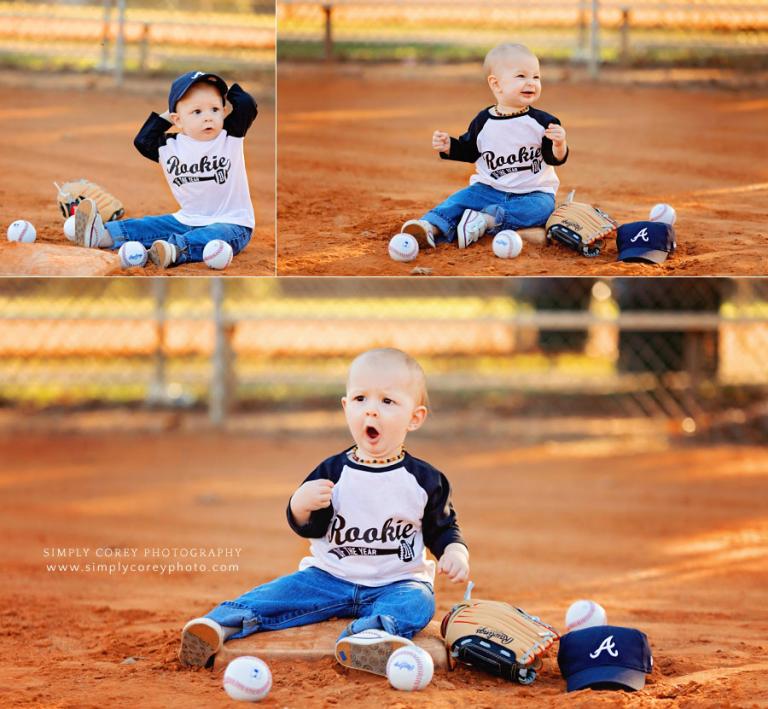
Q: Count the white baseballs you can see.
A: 10